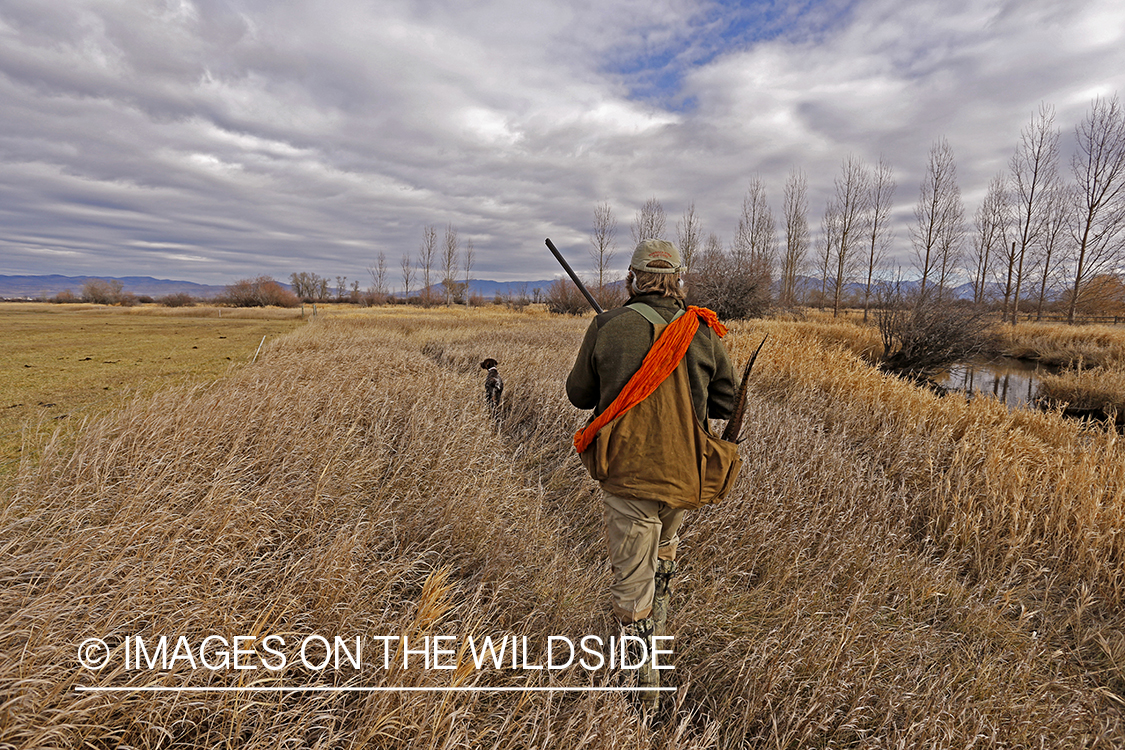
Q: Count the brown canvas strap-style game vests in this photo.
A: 1